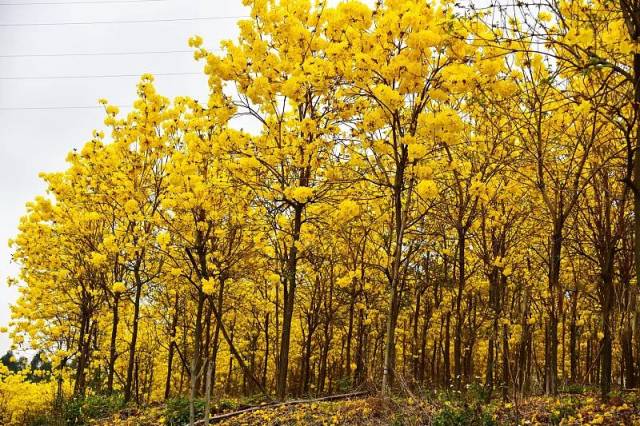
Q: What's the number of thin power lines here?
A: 5